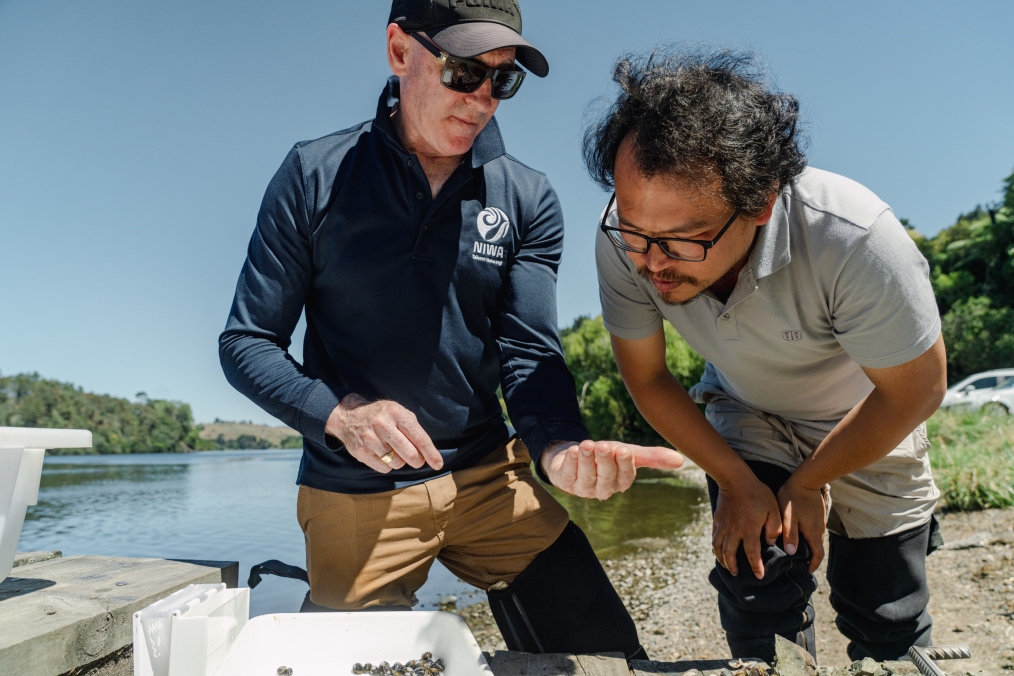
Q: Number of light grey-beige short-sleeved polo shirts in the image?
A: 1